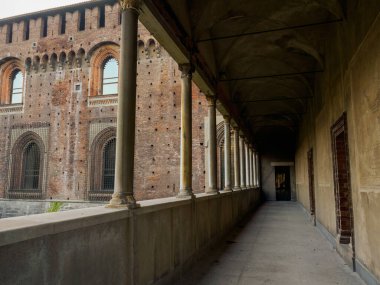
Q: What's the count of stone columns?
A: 10